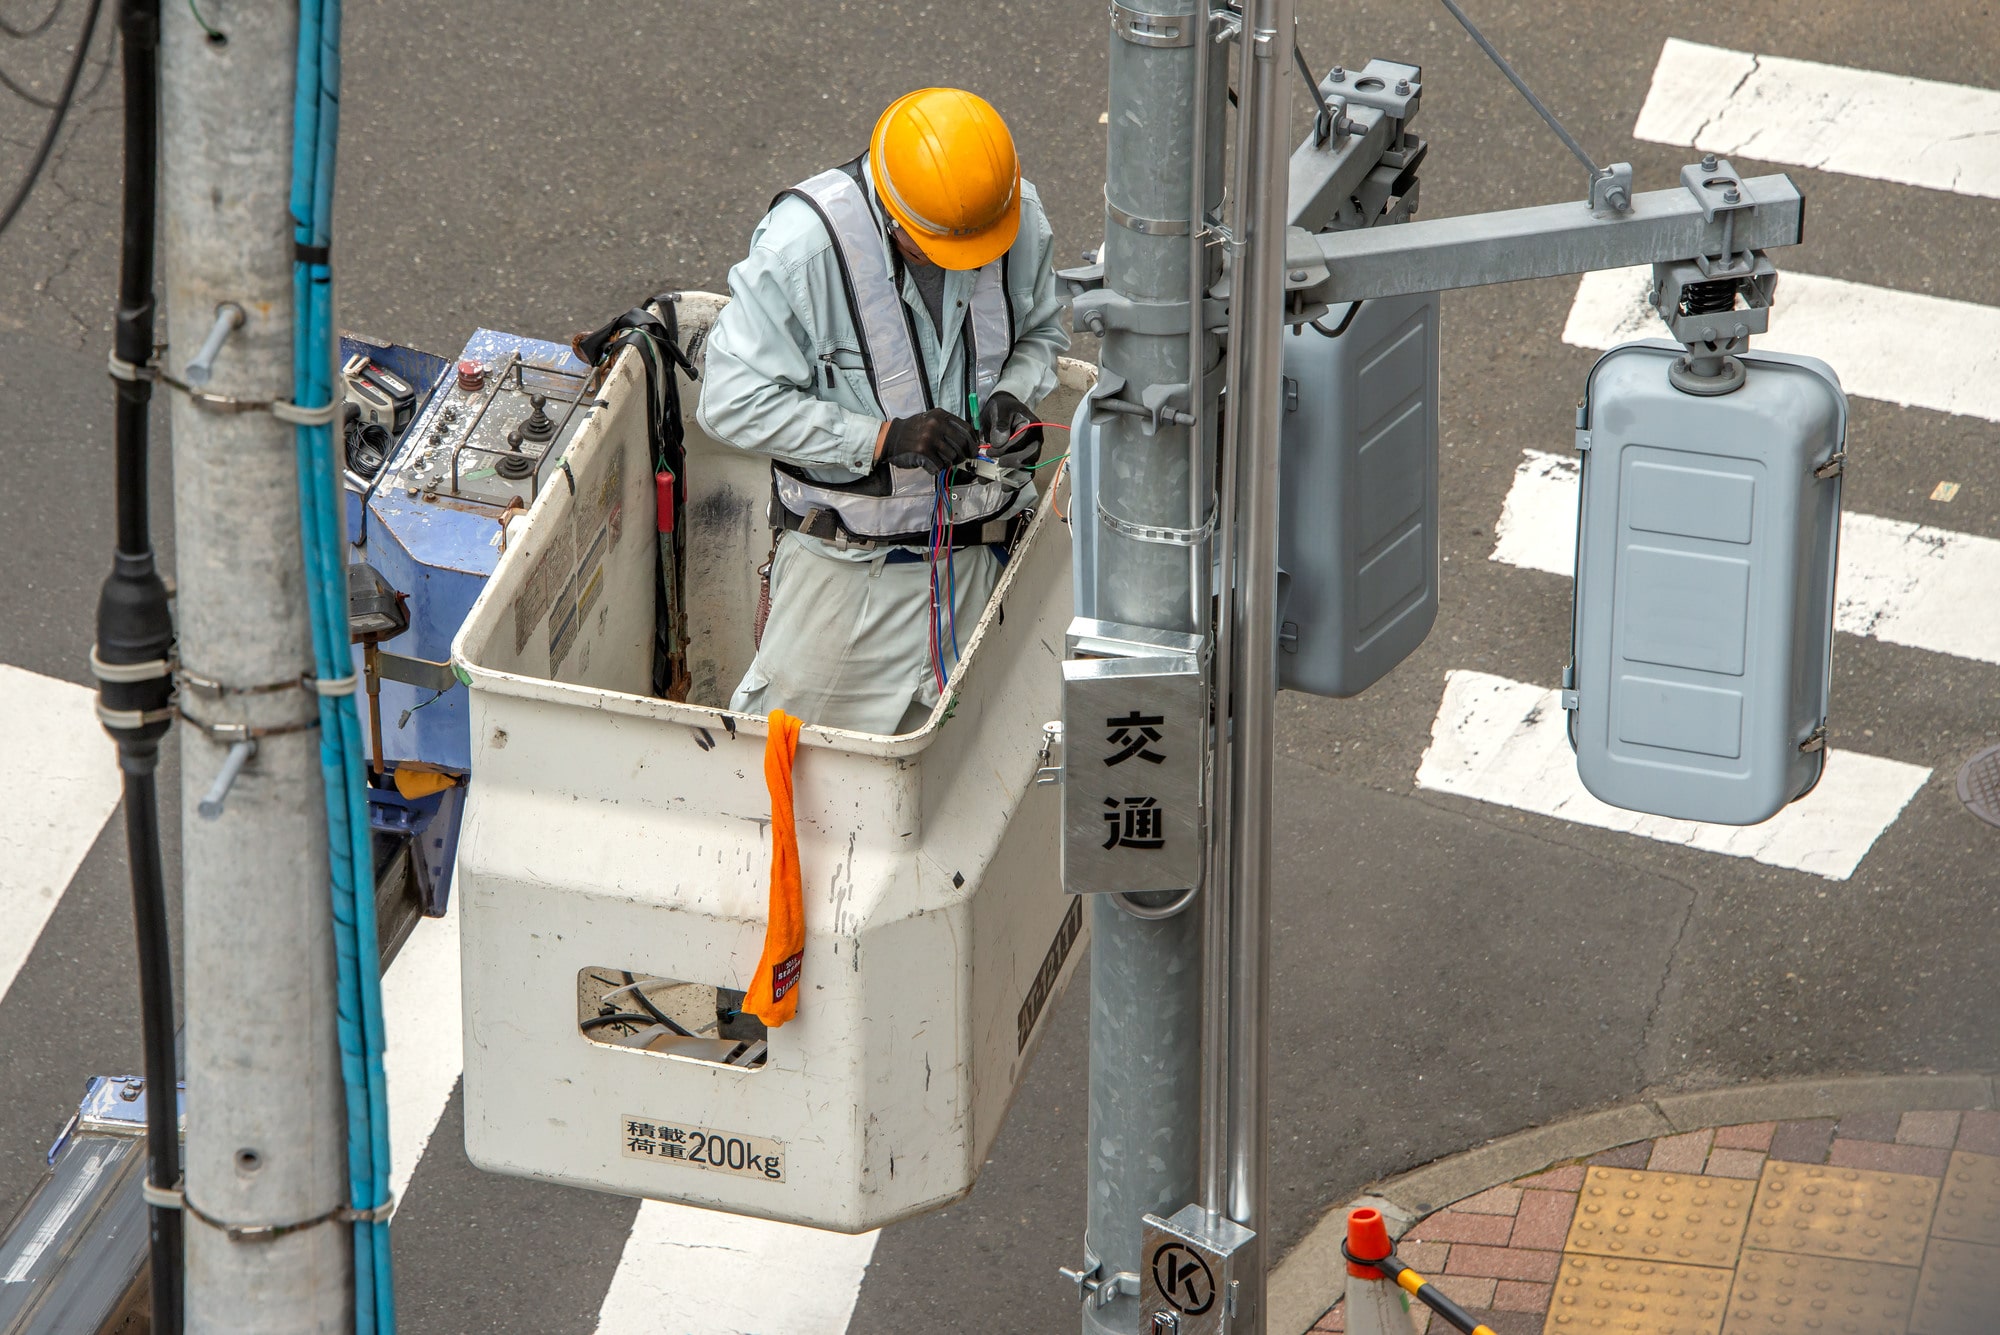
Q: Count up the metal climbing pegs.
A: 2